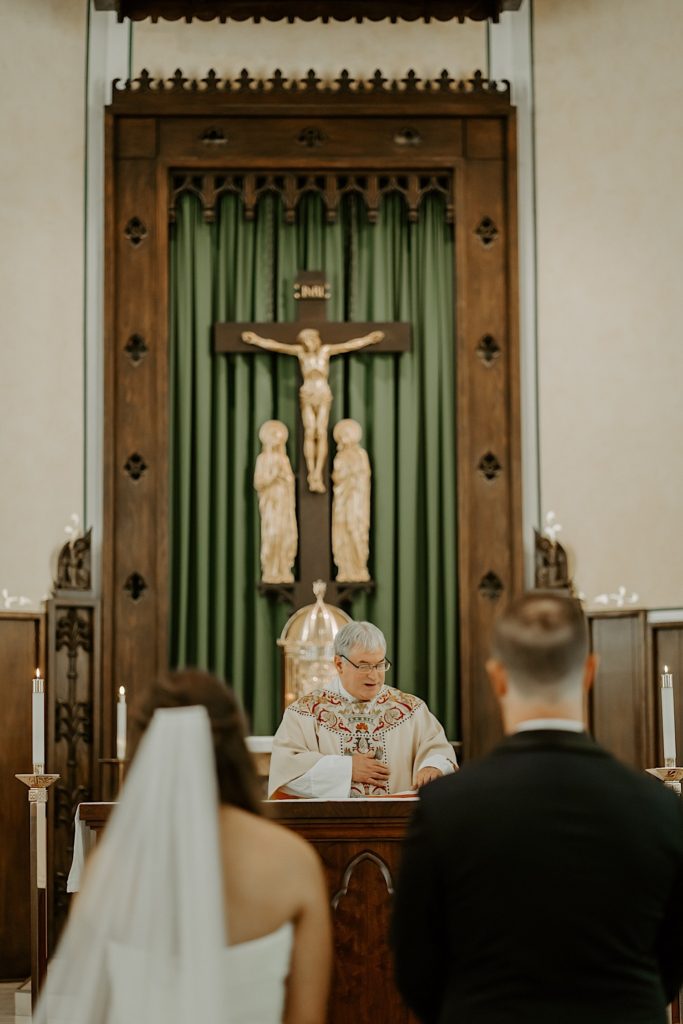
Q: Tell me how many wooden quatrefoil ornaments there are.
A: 11